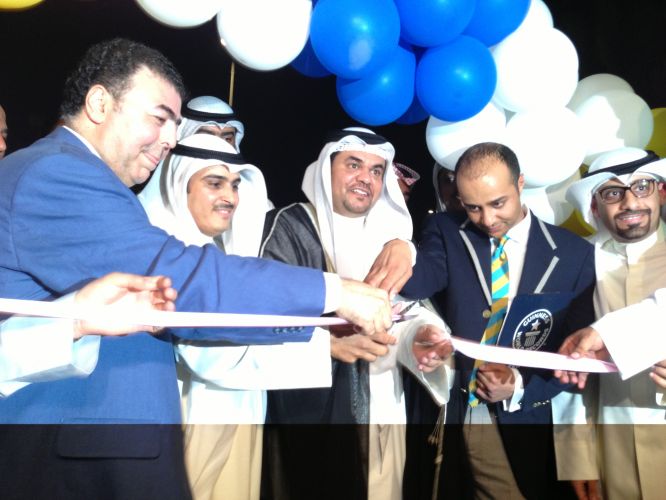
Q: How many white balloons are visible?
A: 9